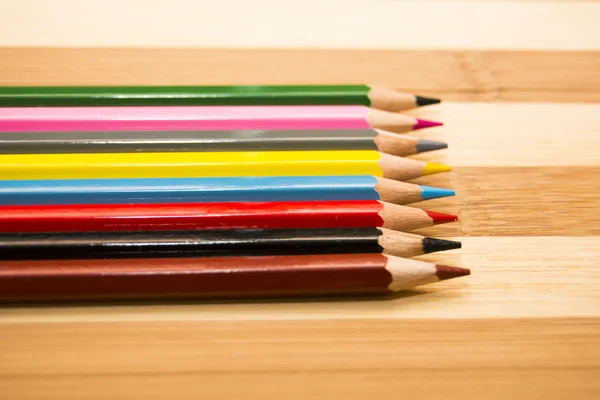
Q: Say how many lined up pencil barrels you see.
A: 8